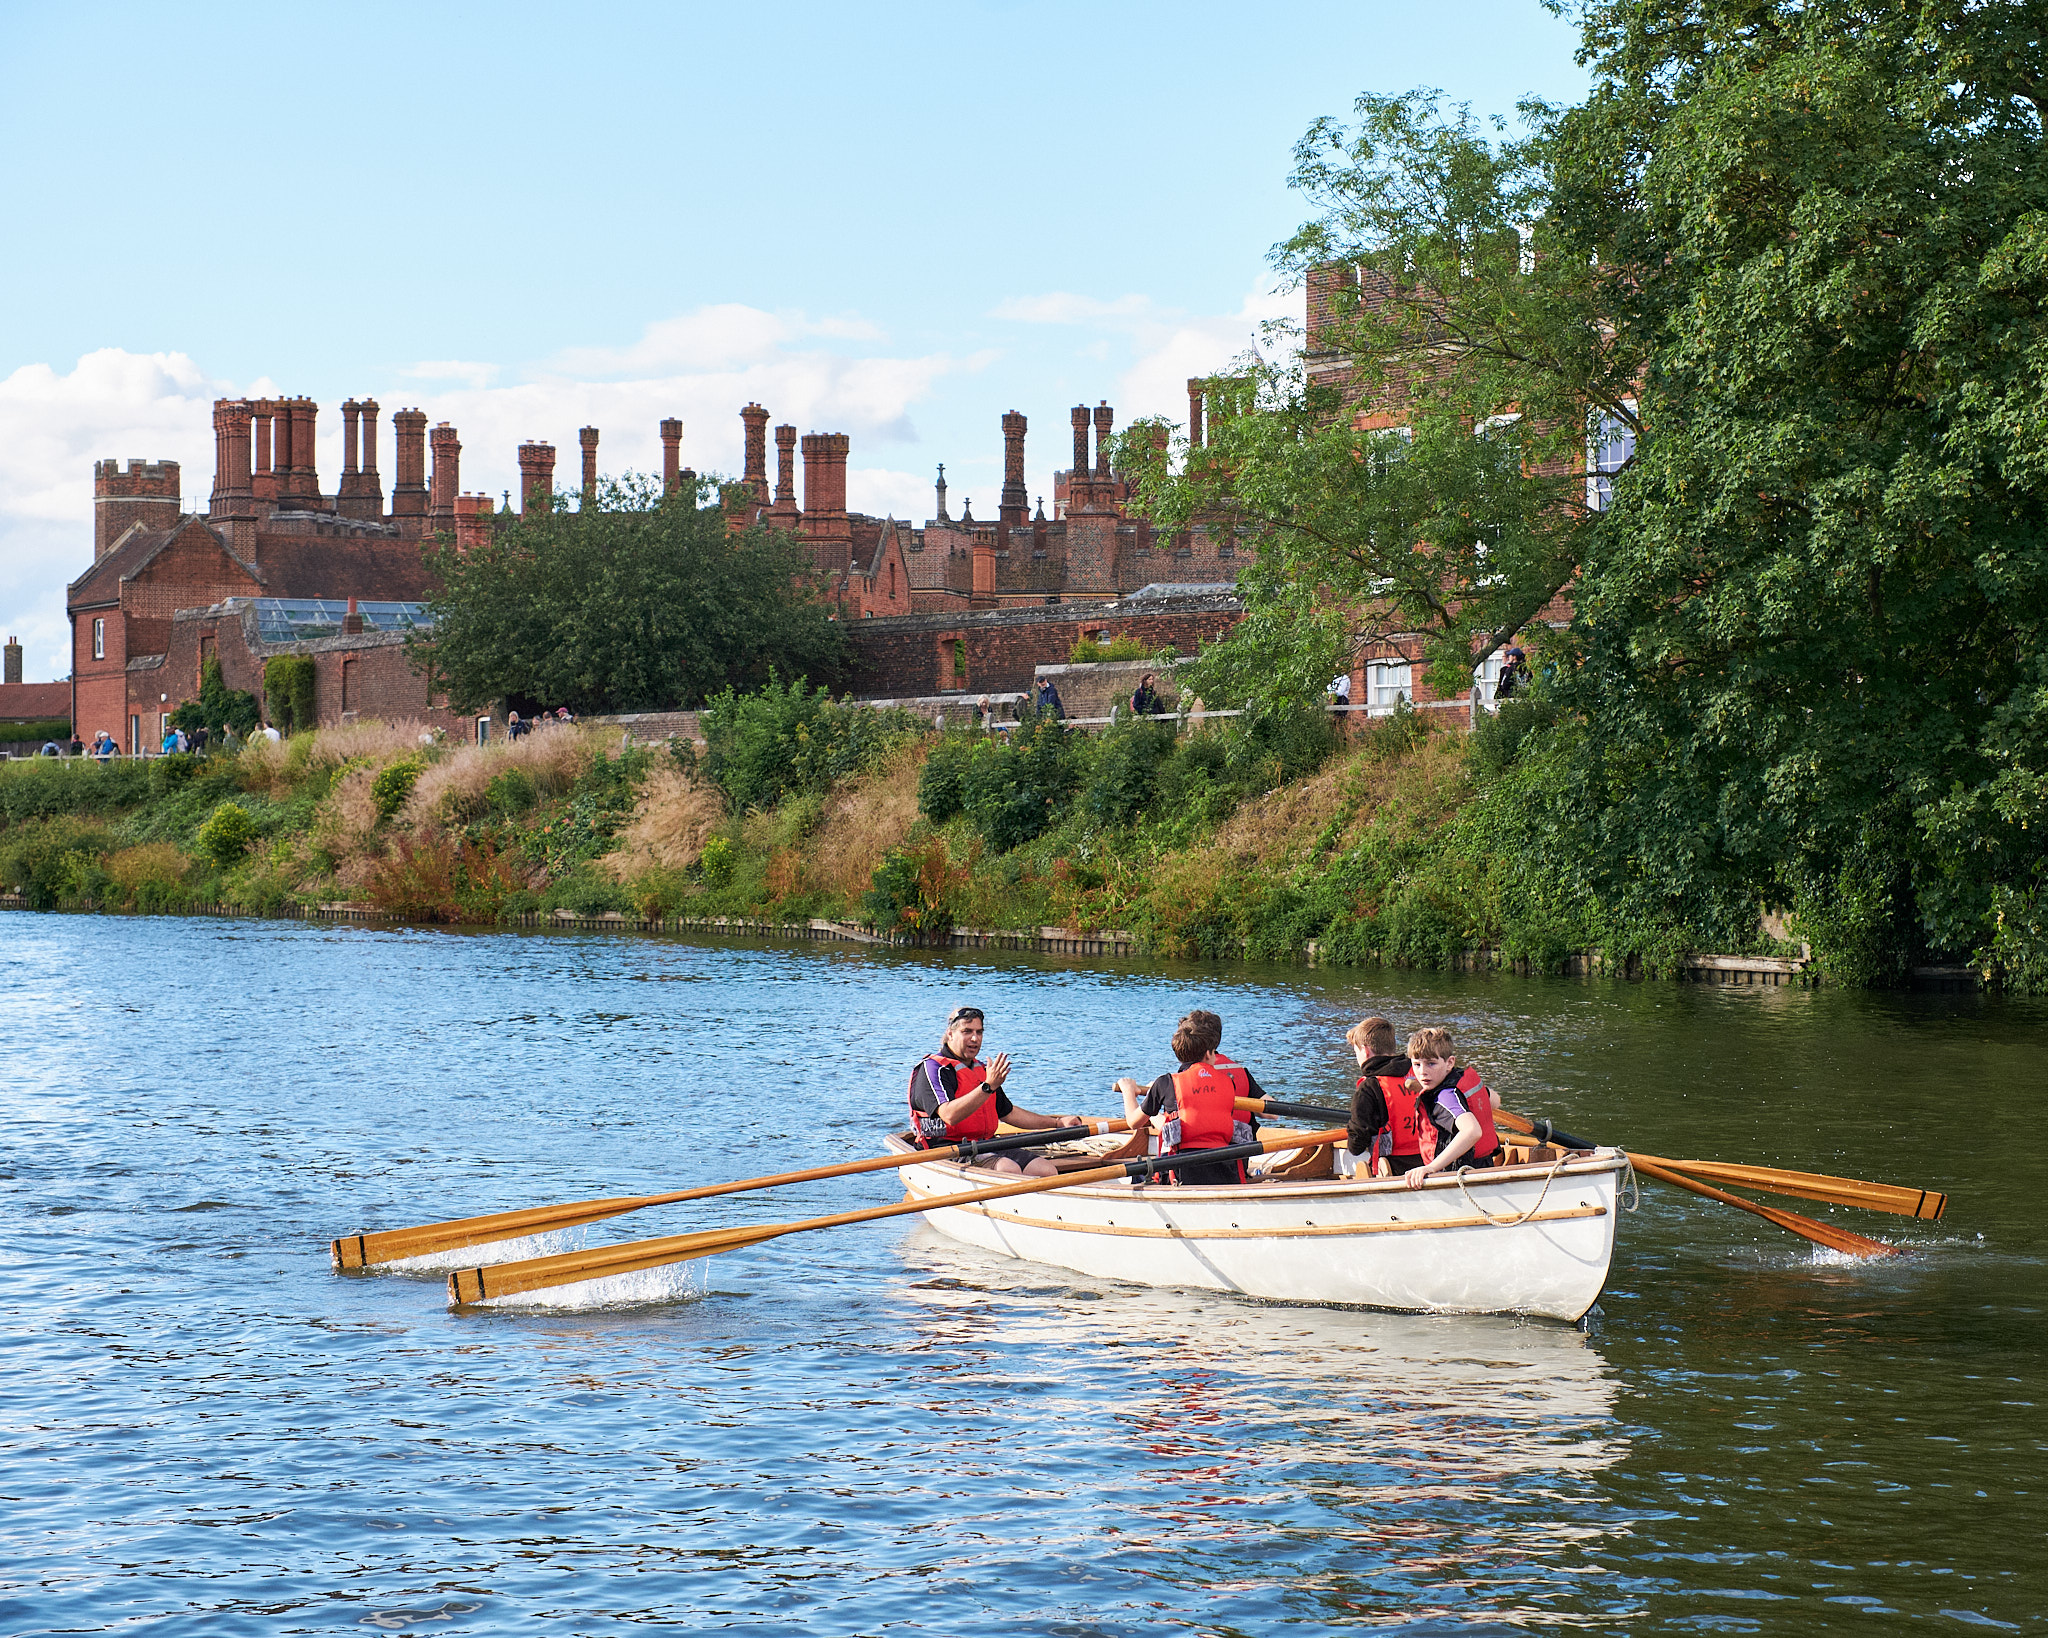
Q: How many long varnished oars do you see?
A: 4